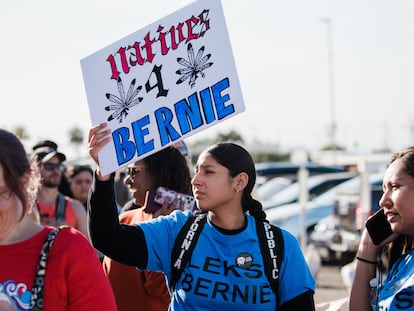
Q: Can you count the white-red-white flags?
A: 0